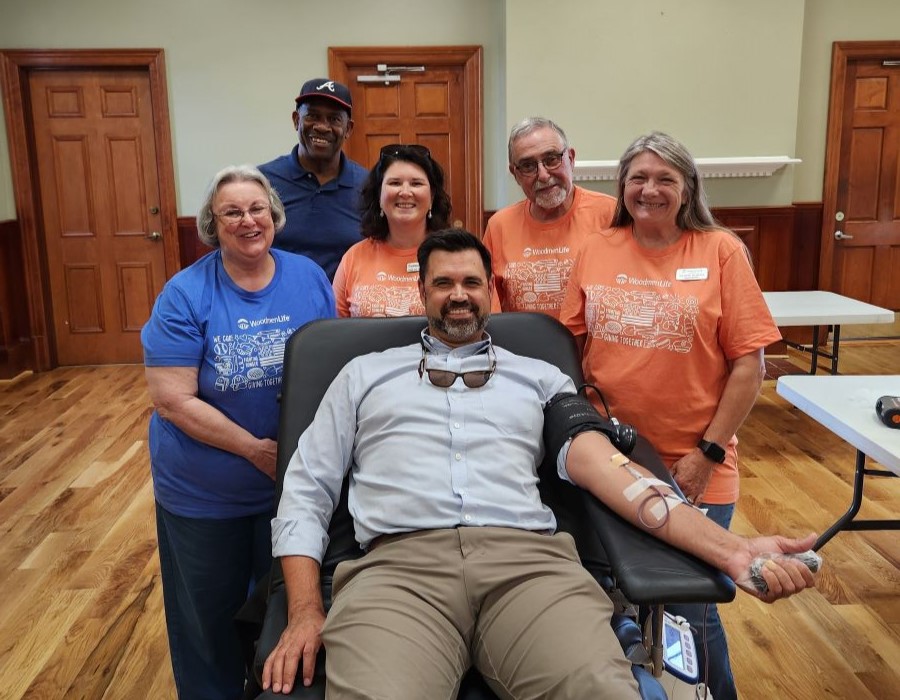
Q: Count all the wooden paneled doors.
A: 3